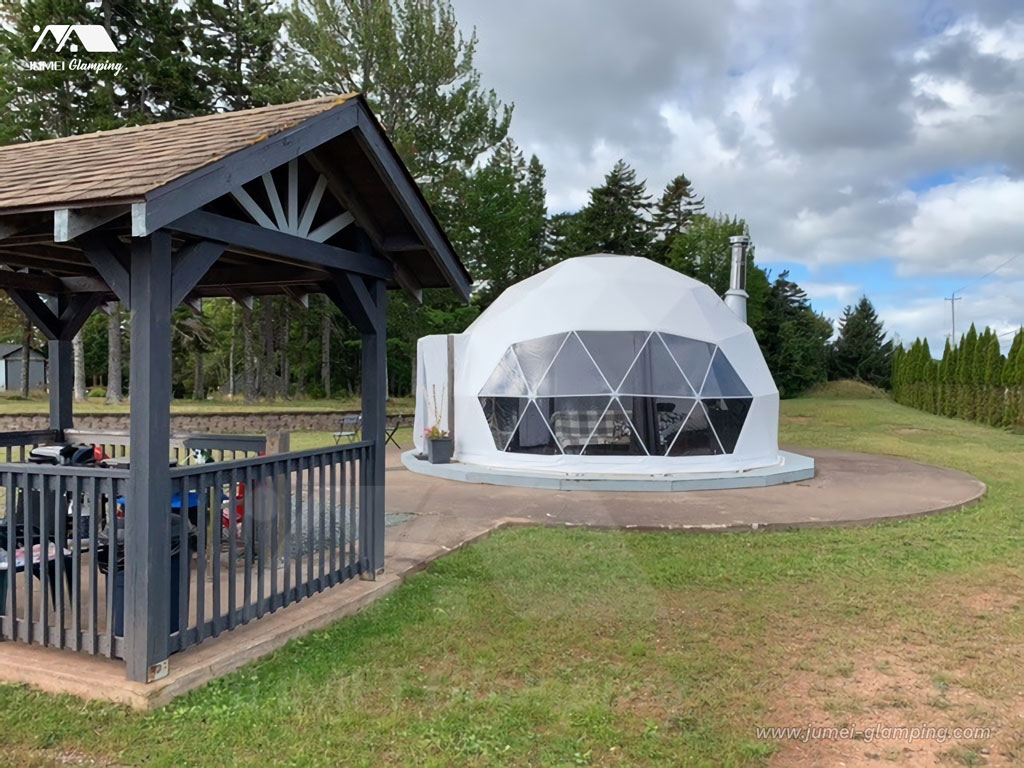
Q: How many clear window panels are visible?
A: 14